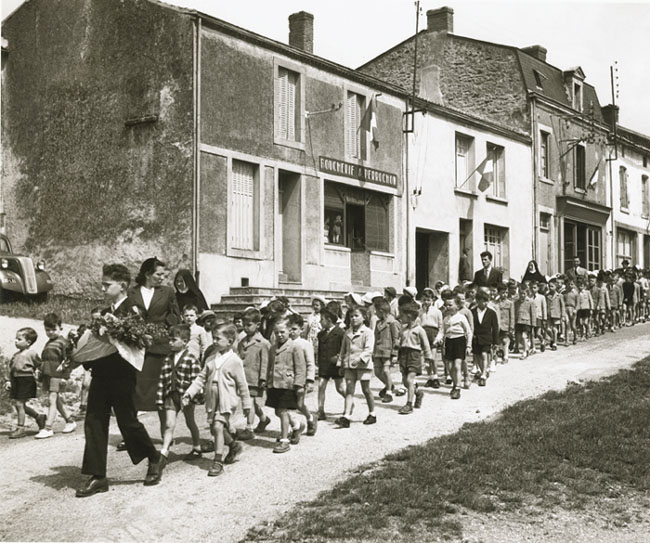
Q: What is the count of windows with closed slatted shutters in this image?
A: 3